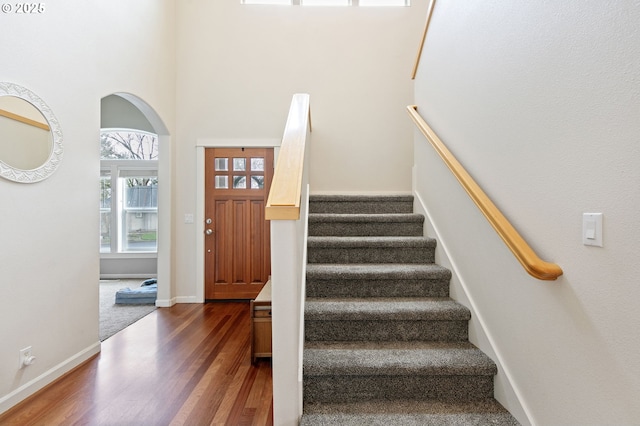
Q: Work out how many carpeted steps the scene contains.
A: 7